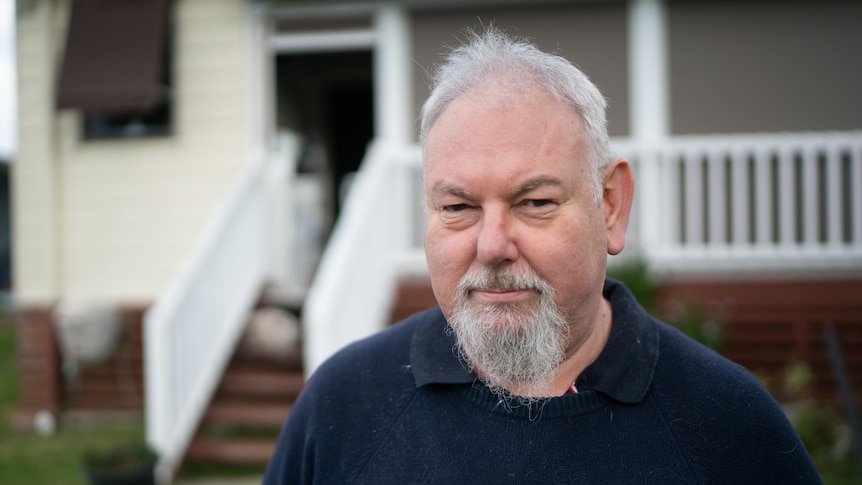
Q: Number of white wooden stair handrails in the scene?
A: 2